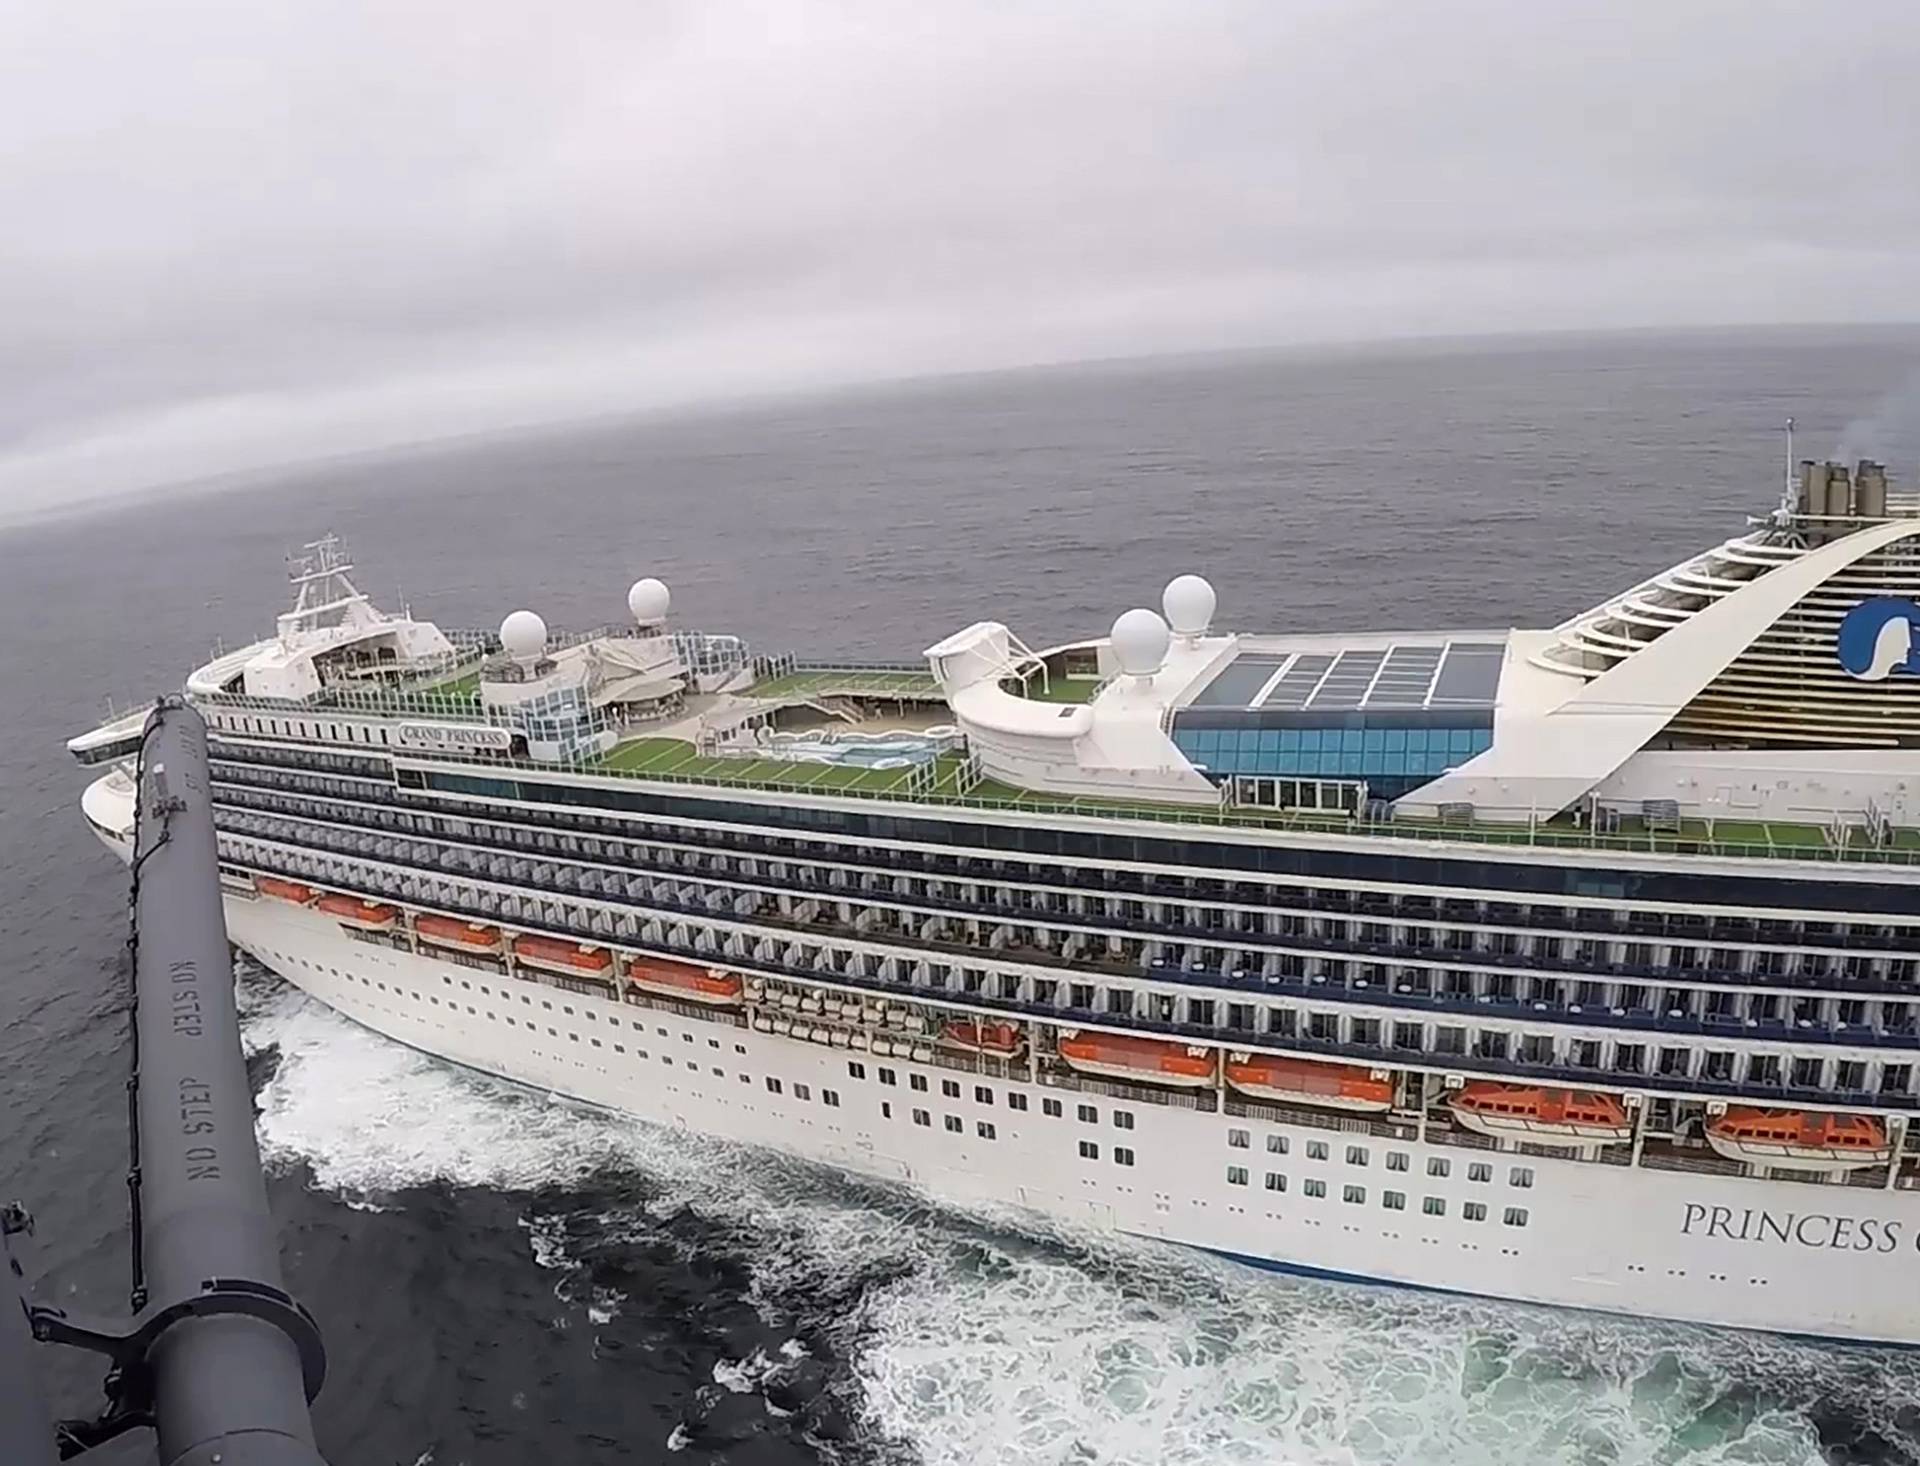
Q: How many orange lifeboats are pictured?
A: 10